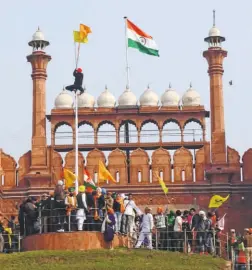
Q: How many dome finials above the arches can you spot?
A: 7